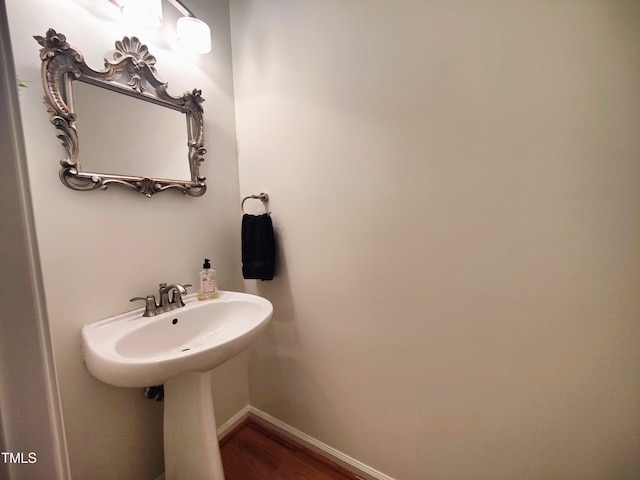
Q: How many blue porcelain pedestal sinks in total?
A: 0